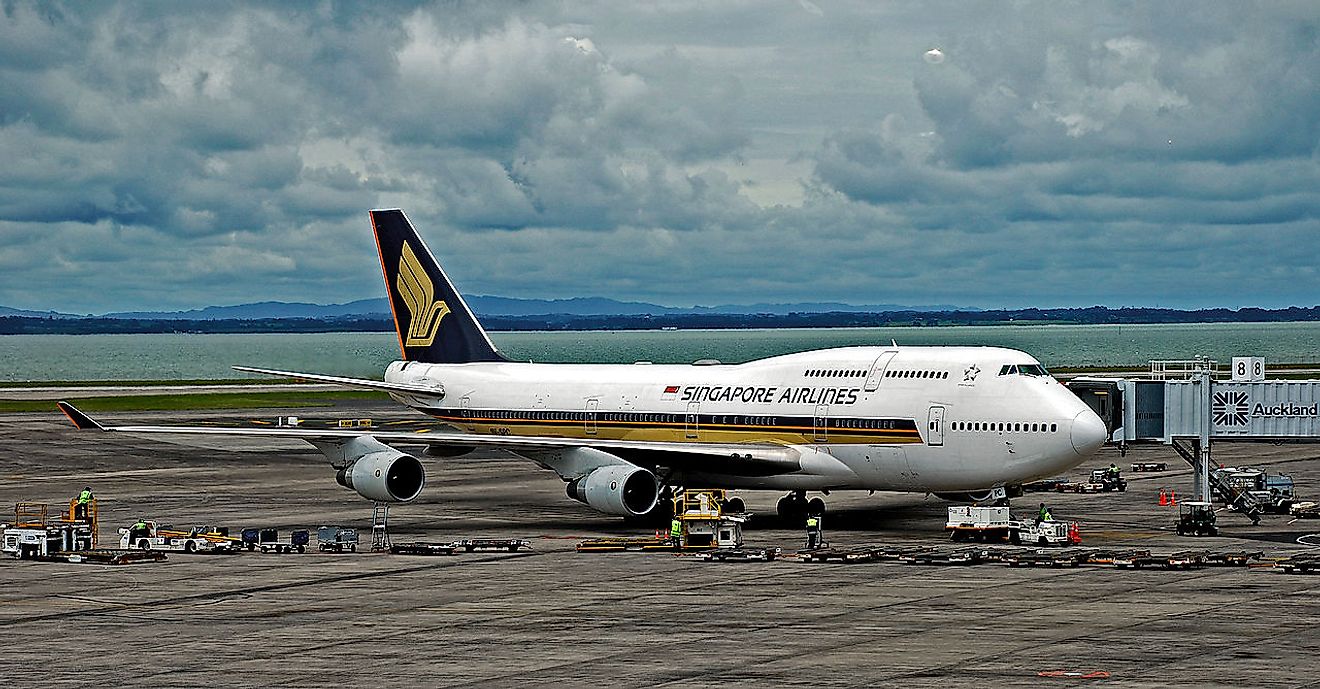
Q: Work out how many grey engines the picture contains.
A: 2